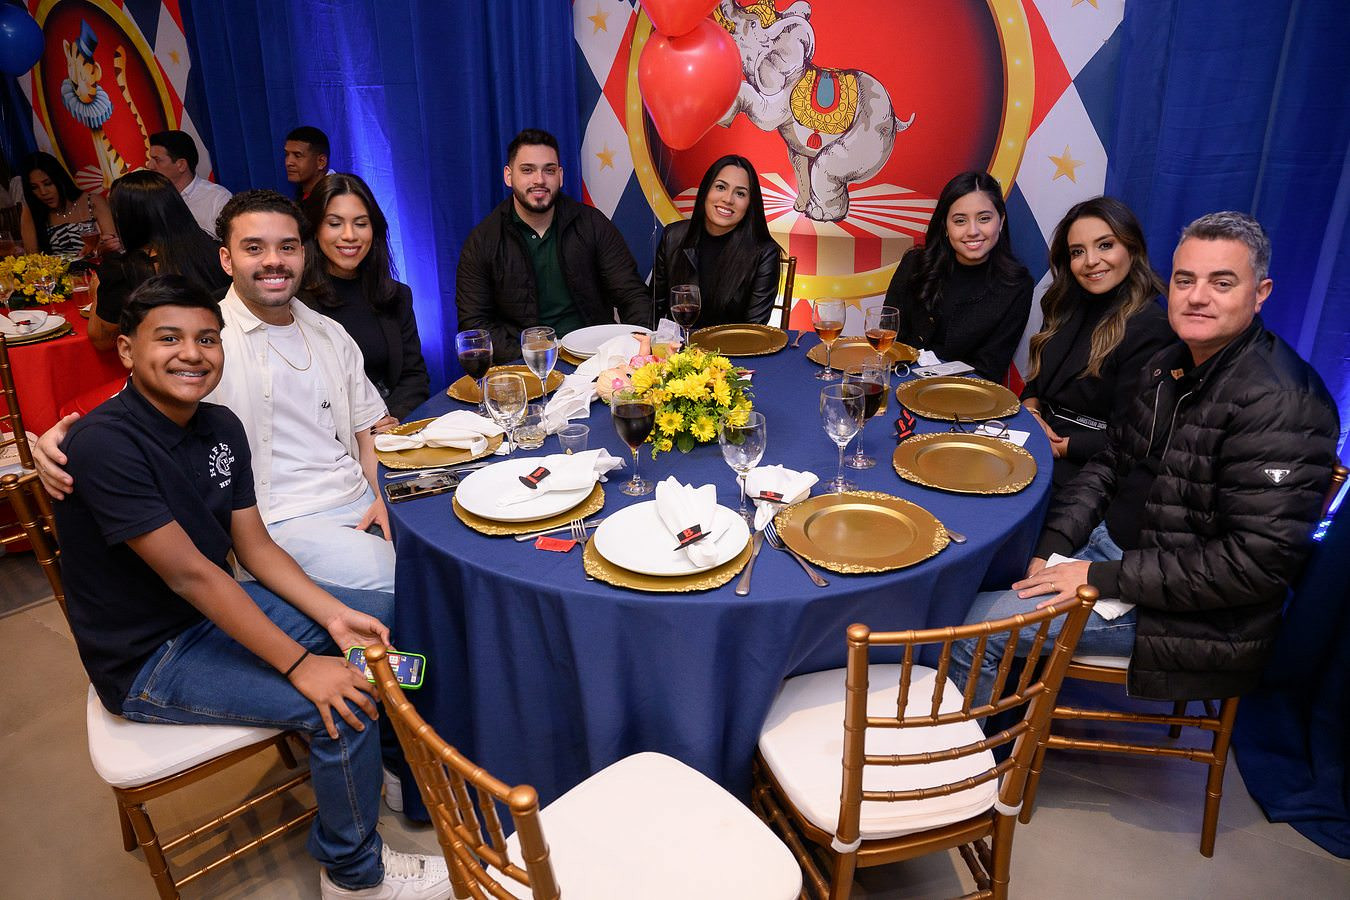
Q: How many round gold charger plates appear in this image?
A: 11